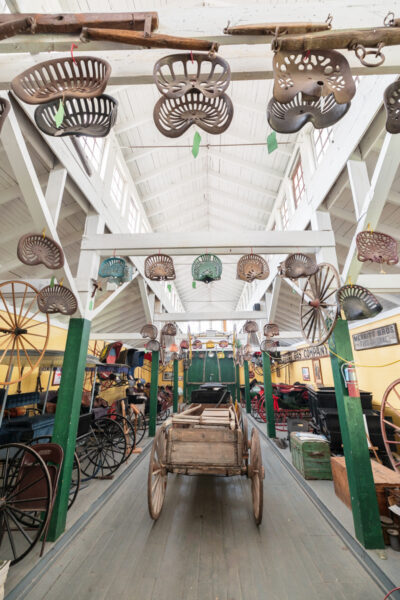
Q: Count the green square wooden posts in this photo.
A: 6